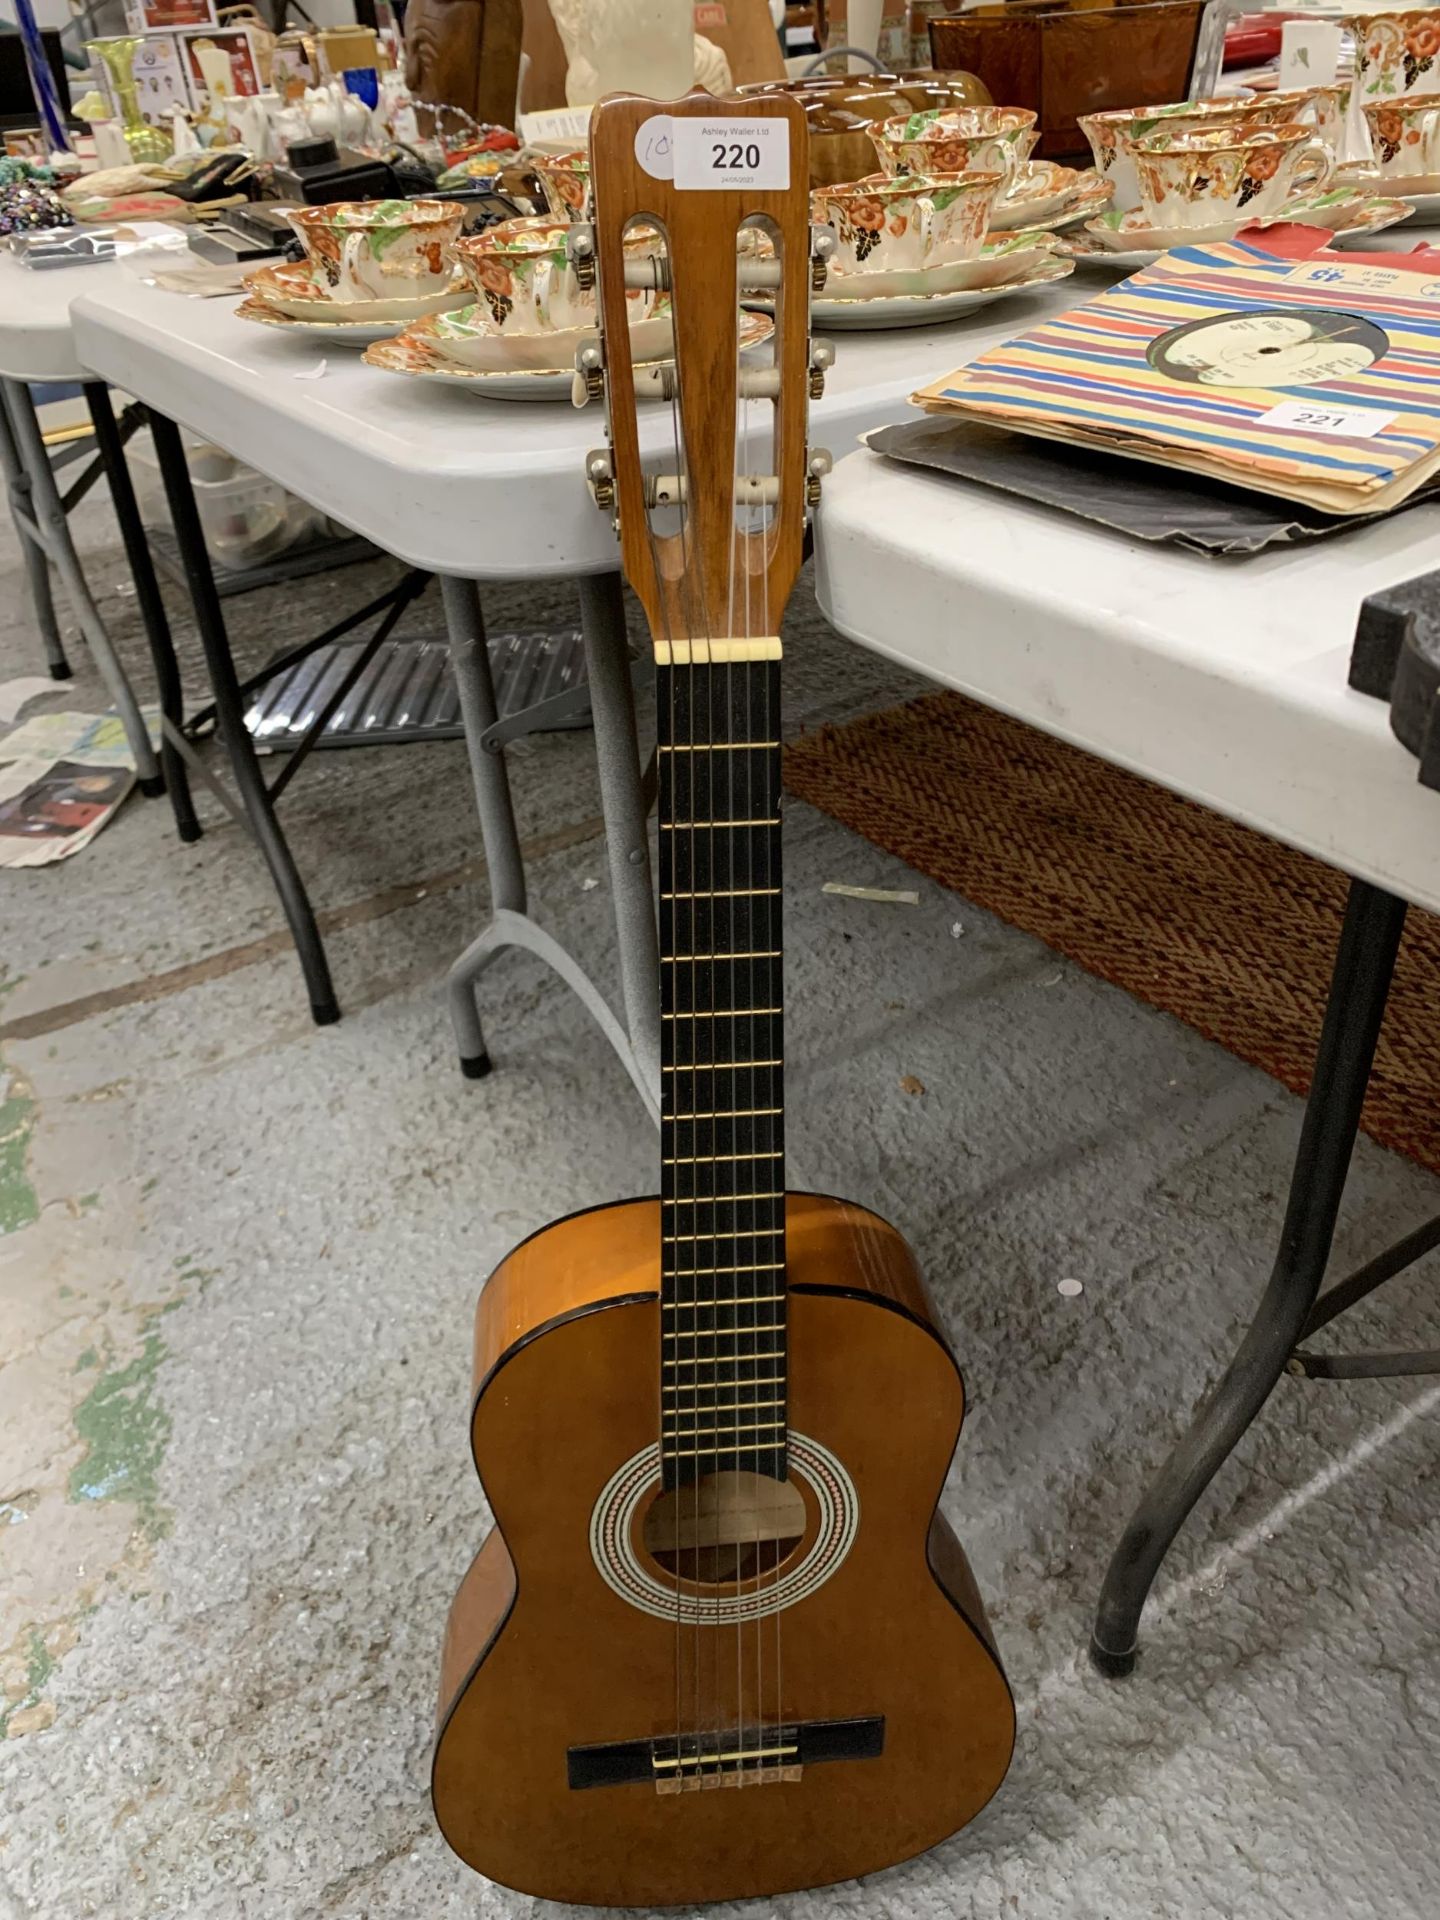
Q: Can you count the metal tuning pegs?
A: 6